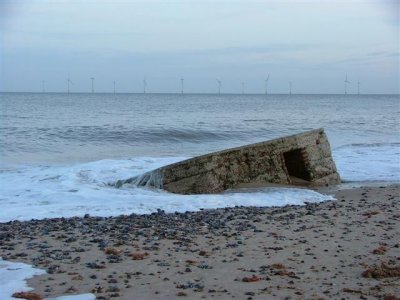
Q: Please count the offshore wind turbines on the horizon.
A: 12